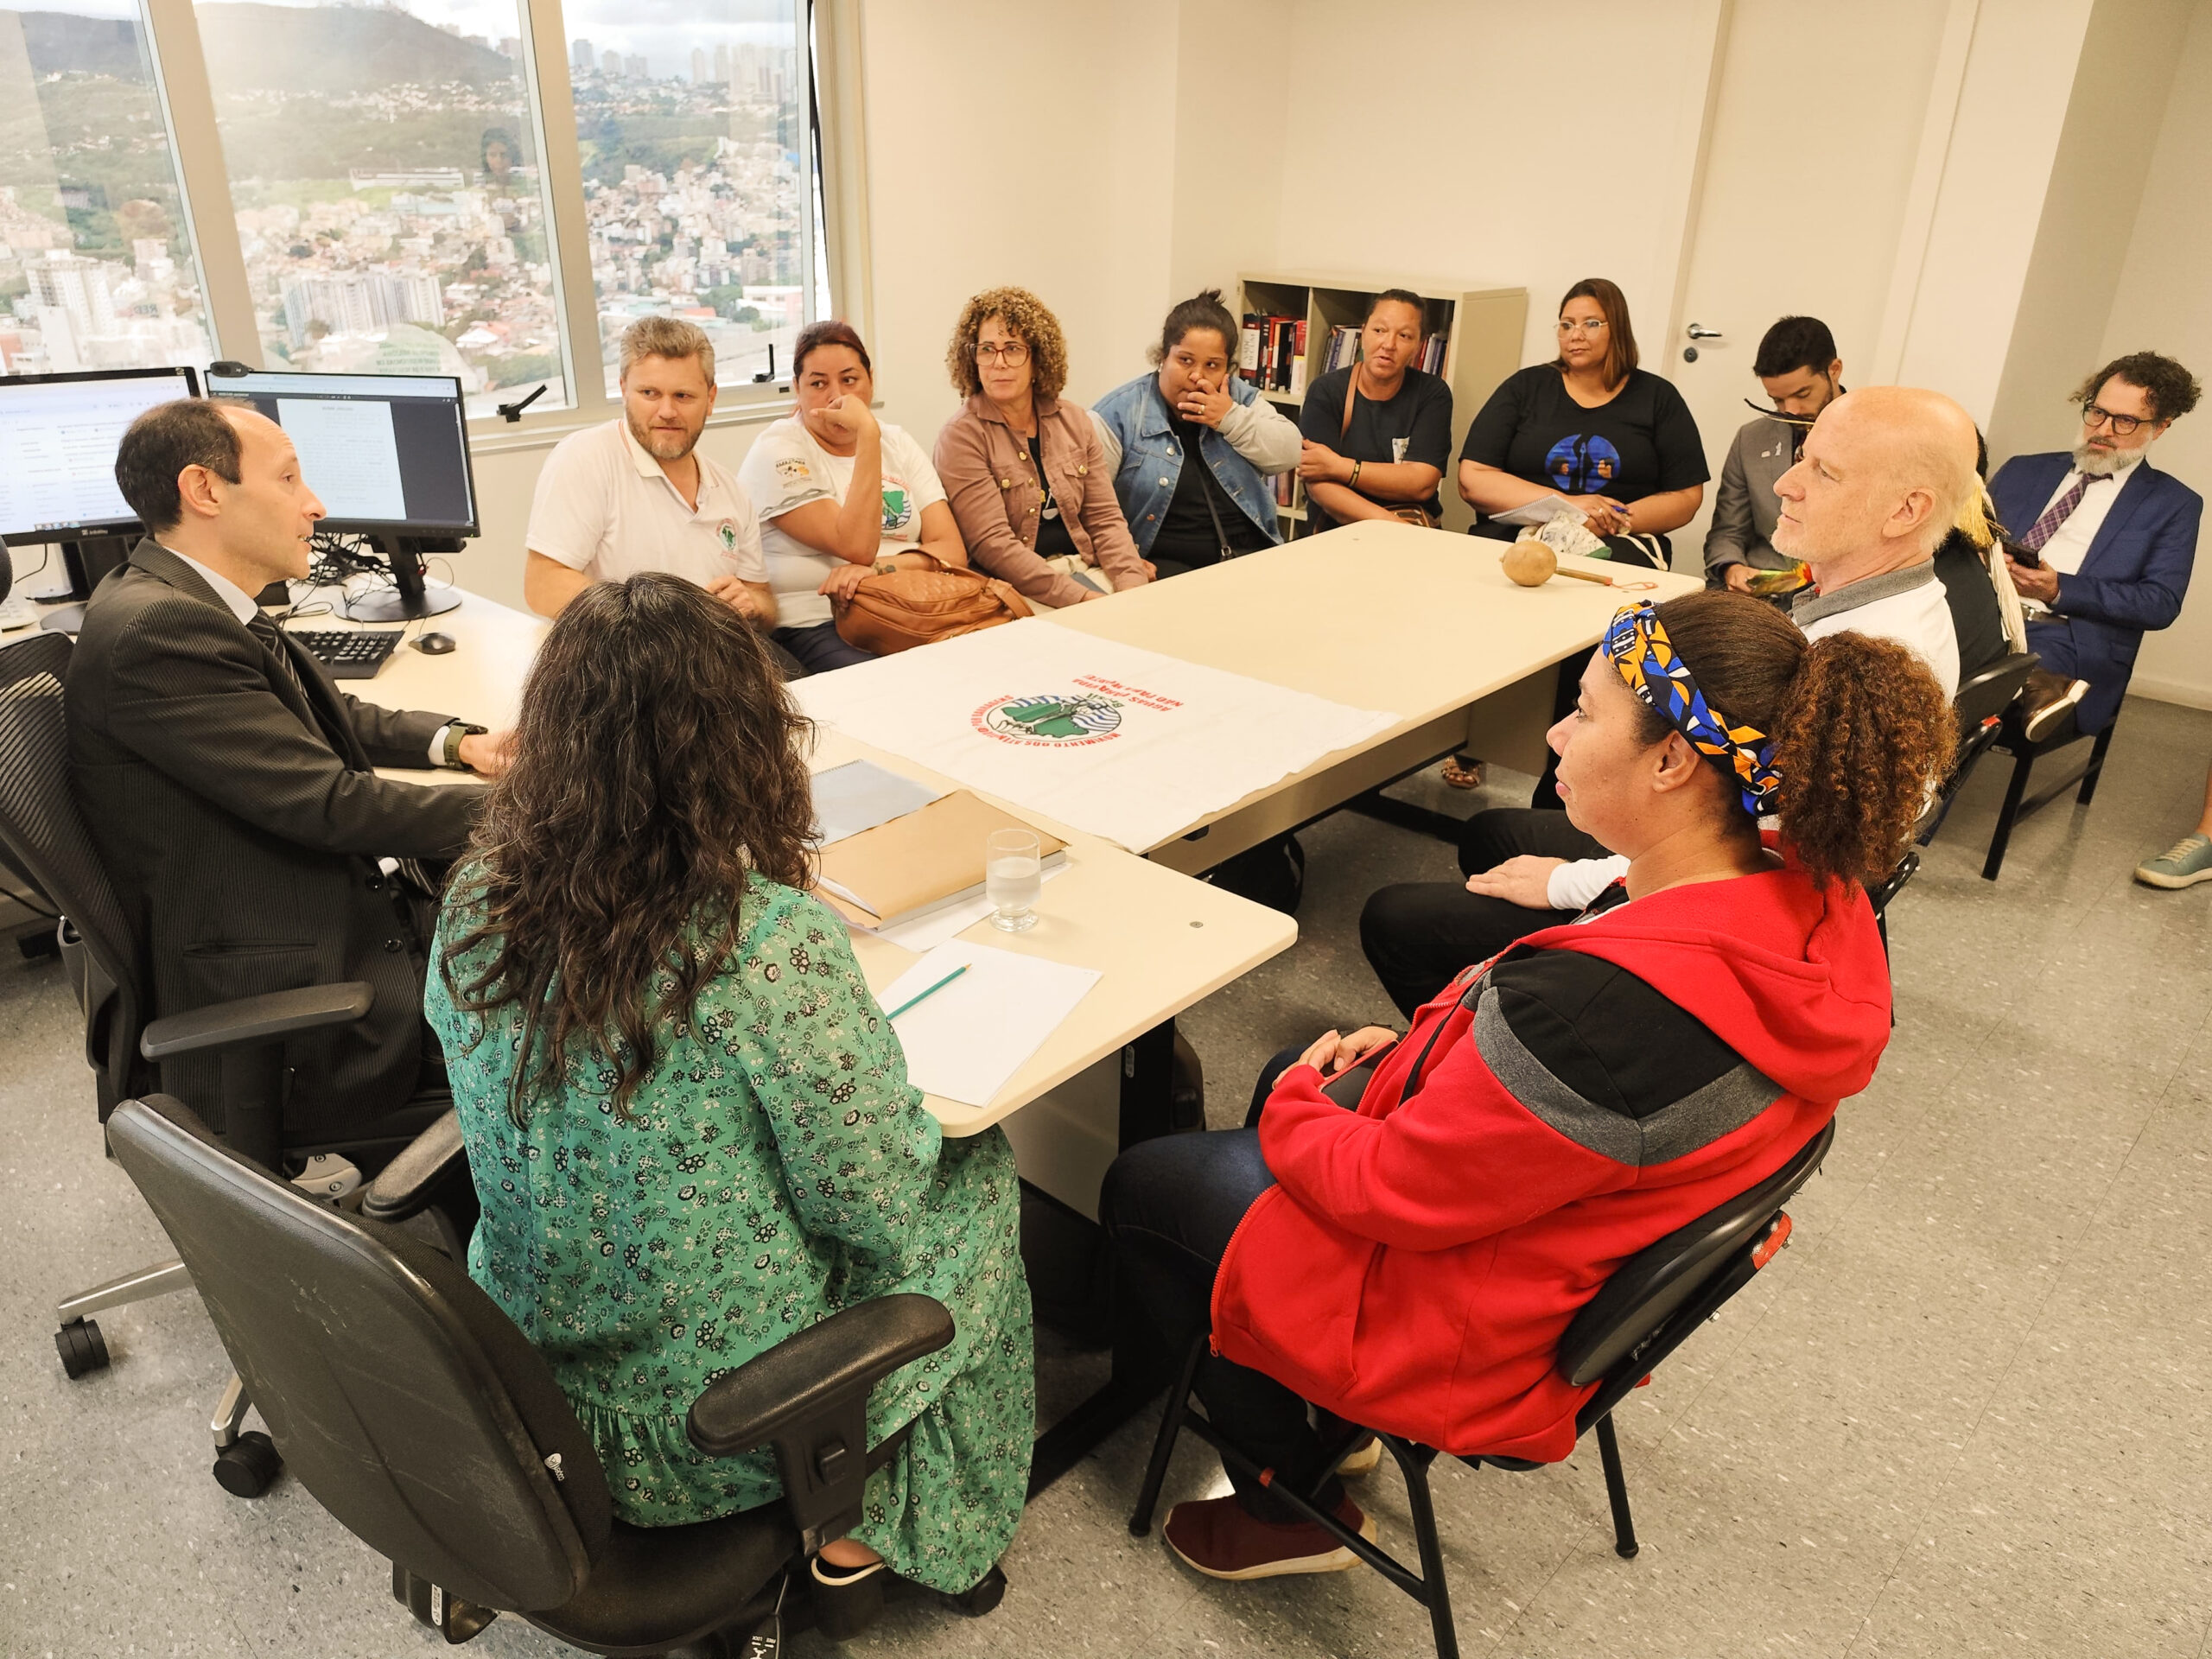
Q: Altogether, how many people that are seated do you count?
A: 13